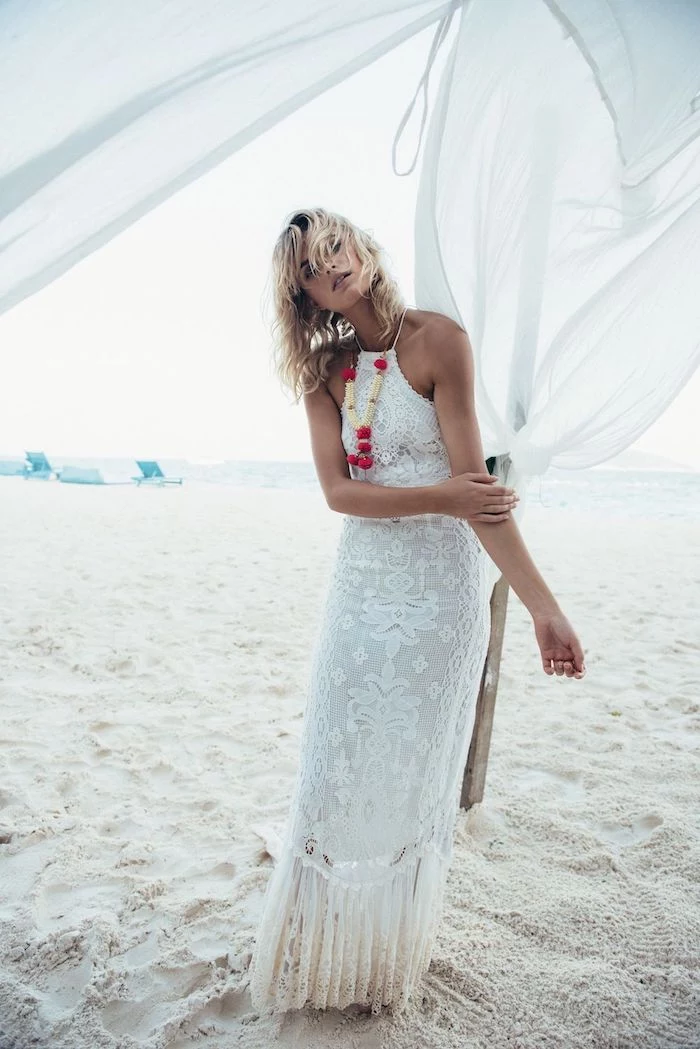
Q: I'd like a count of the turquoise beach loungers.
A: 2